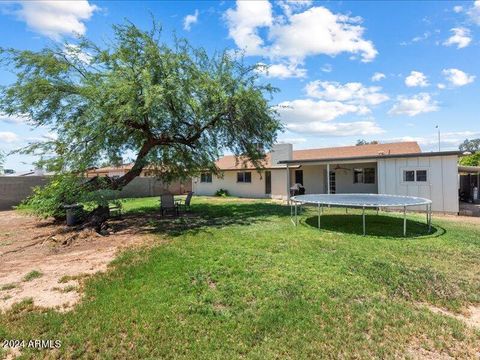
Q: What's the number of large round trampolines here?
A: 1